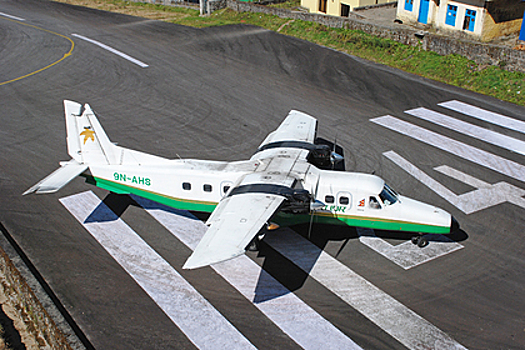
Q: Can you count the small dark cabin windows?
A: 5